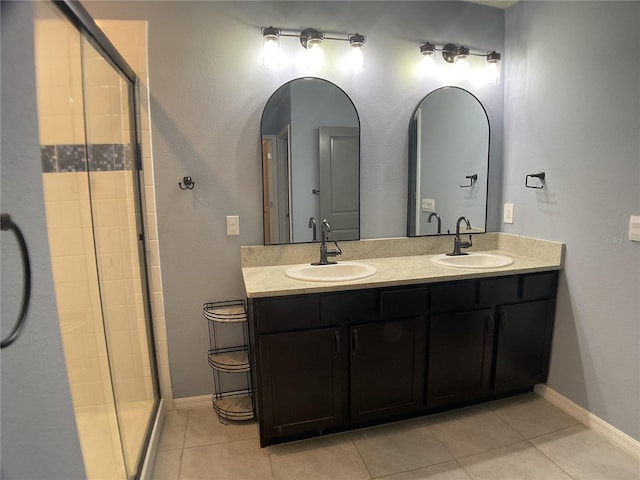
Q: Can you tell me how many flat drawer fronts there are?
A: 6